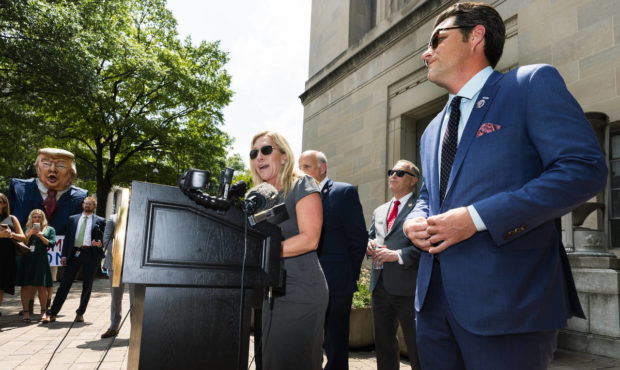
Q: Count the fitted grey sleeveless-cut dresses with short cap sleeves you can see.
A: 1